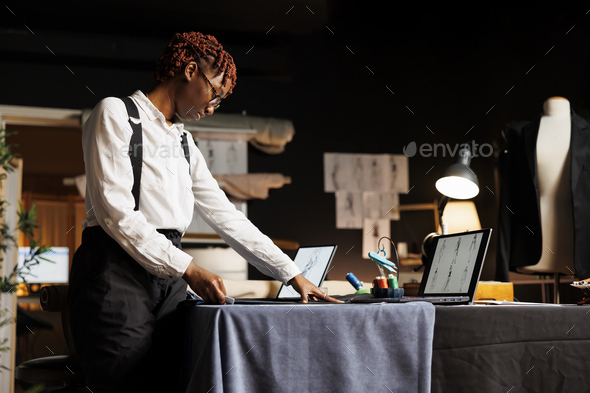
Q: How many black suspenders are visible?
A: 2